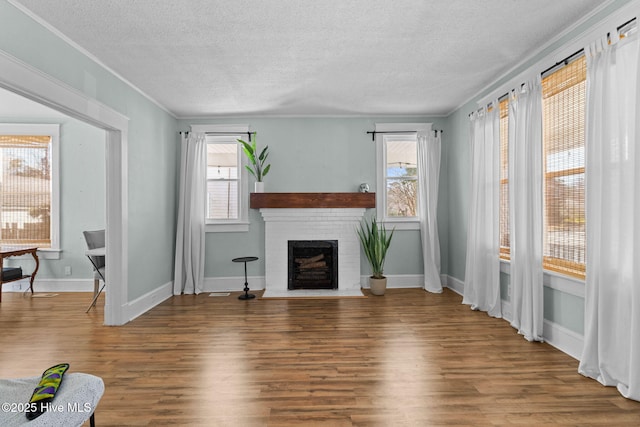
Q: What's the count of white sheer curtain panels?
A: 5